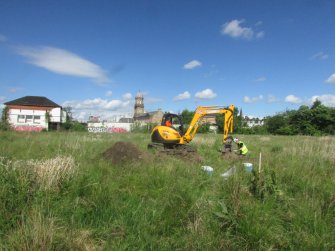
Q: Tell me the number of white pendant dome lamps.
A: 0